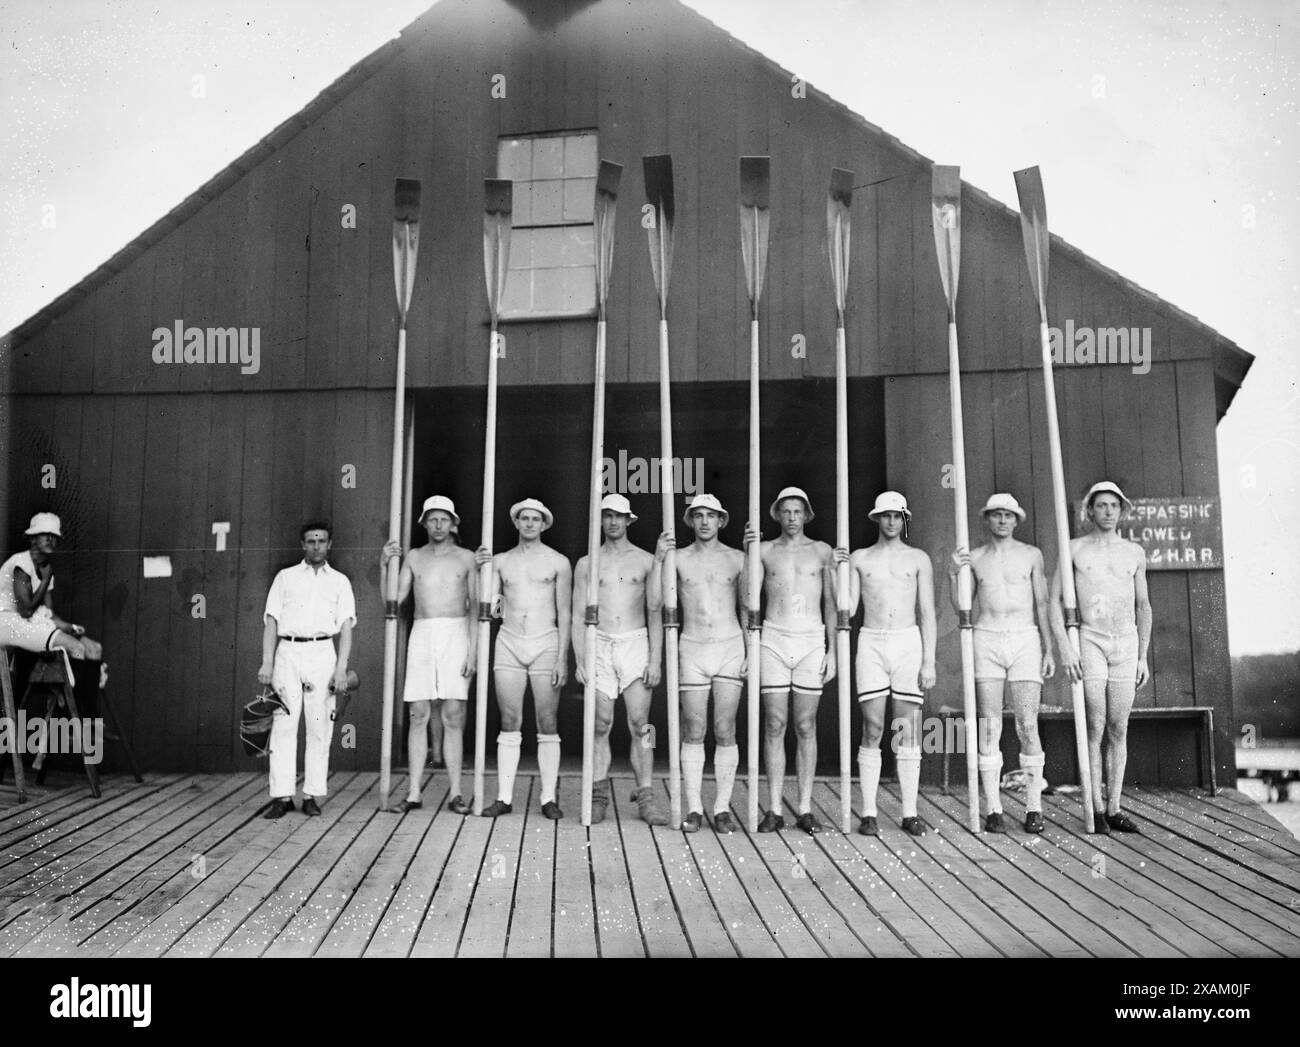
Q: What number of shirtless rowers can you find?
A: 8